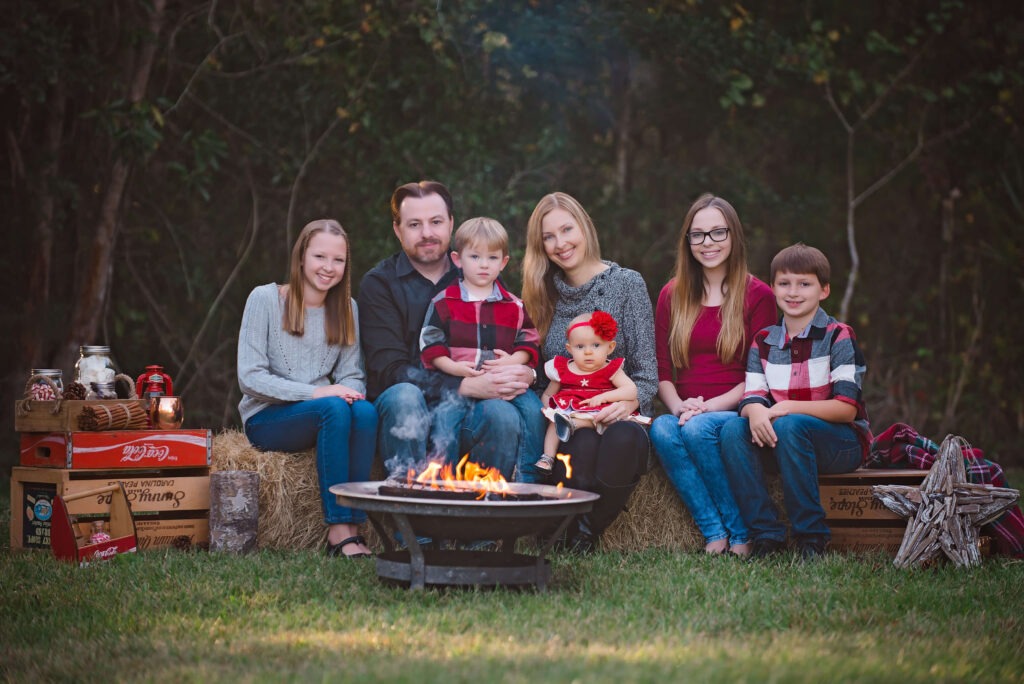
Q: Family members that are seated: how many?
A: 7